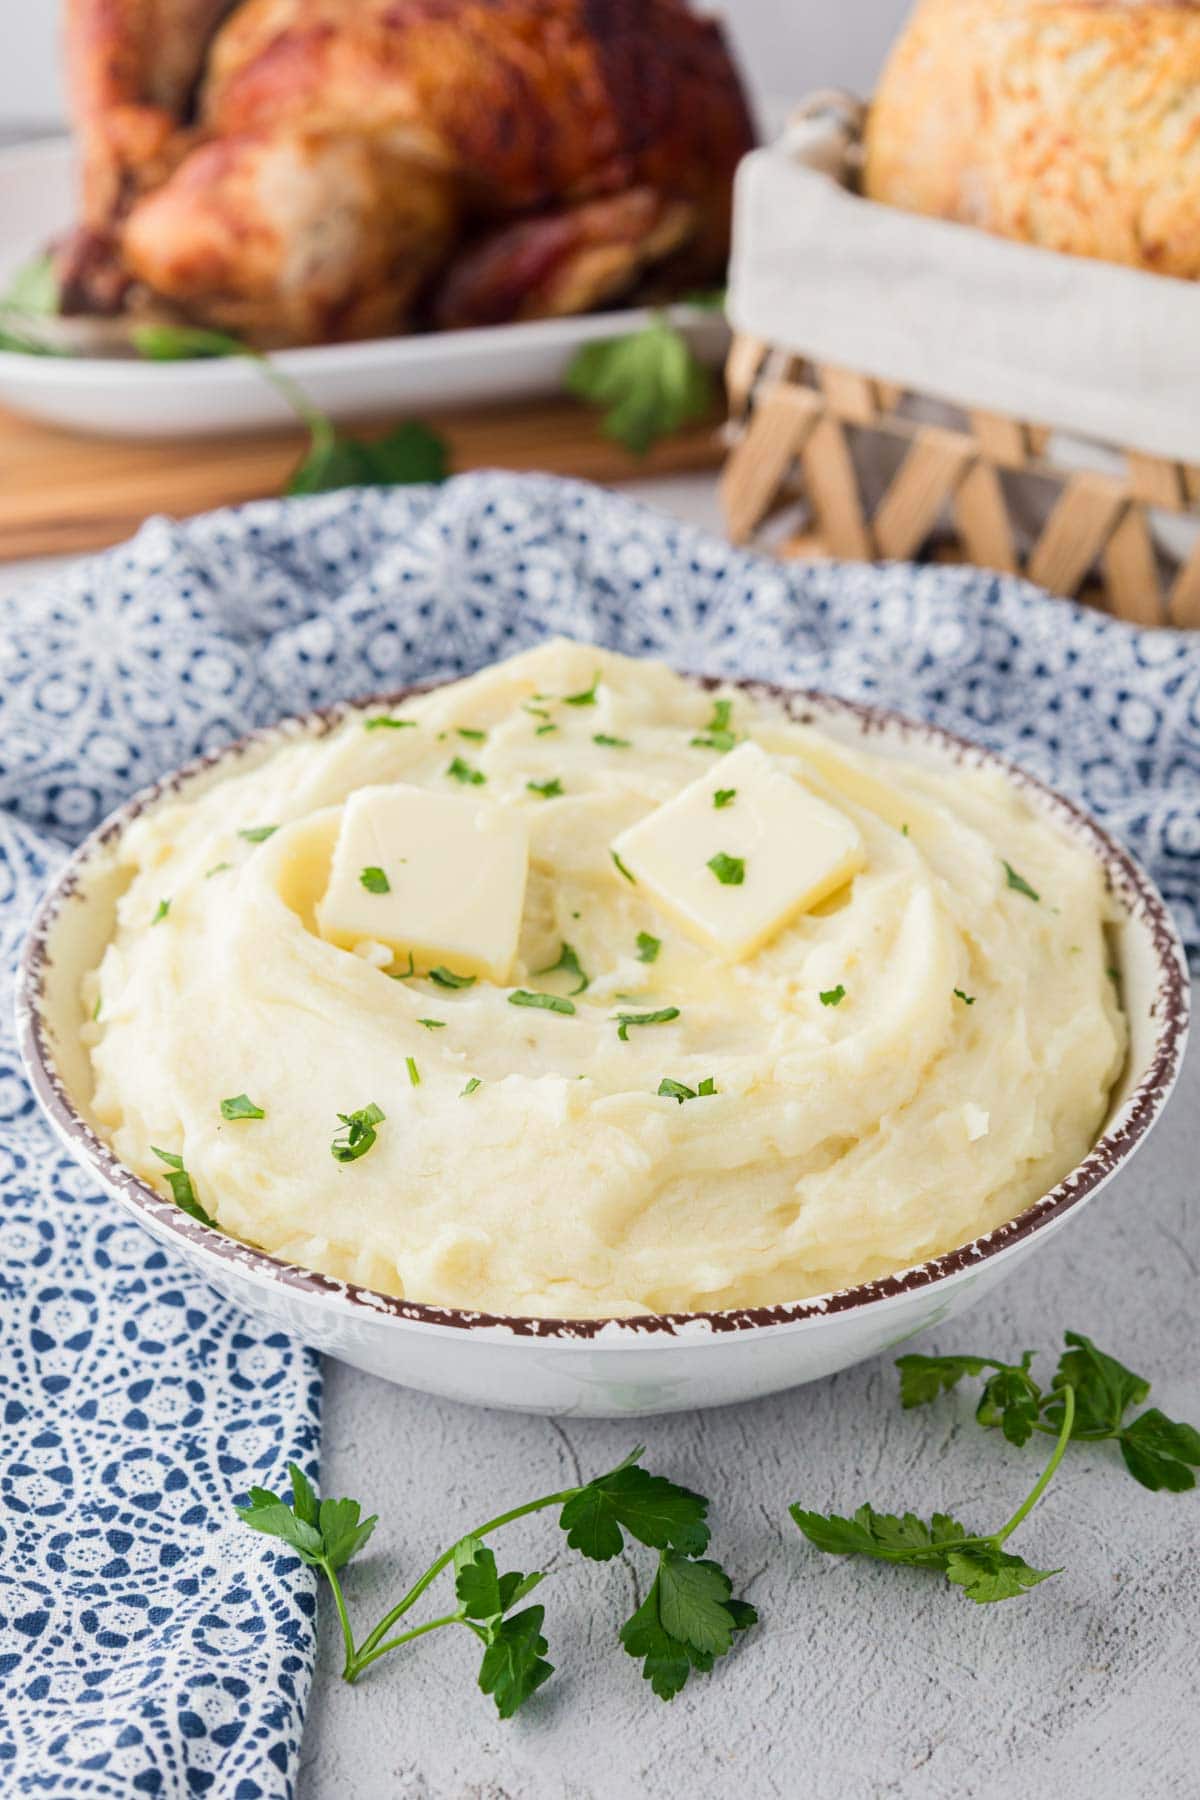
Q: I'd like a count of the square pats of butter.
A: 2